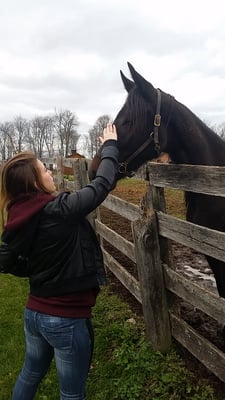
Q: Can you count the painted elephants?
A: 0